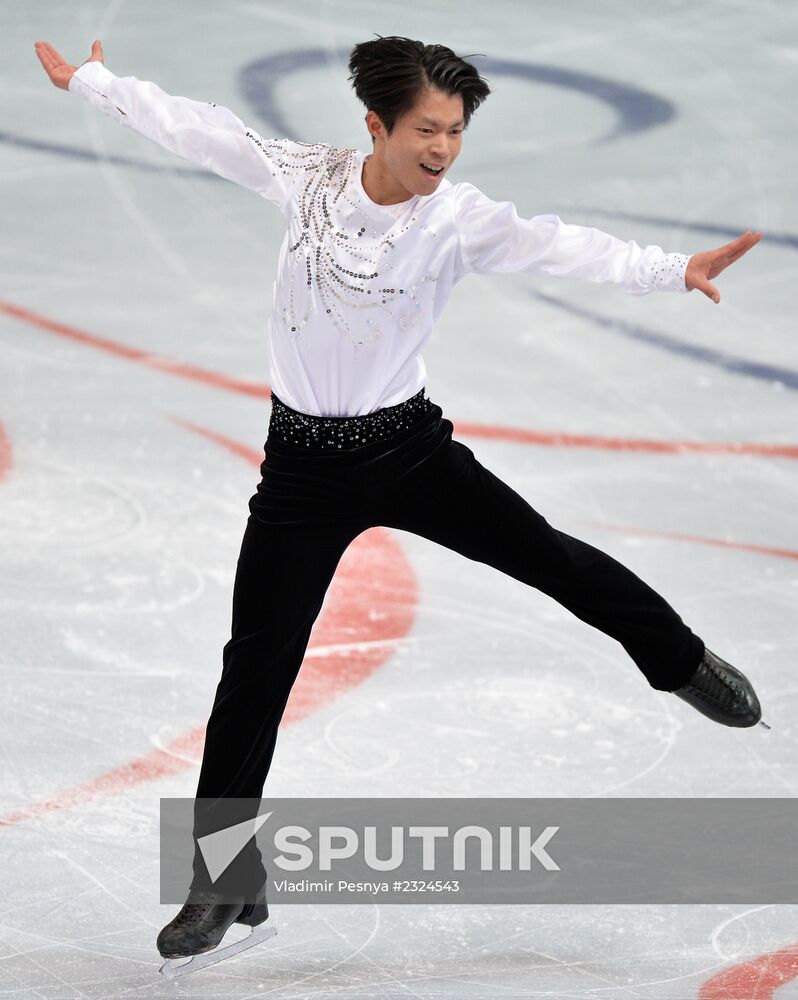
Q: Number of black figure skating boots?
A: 2